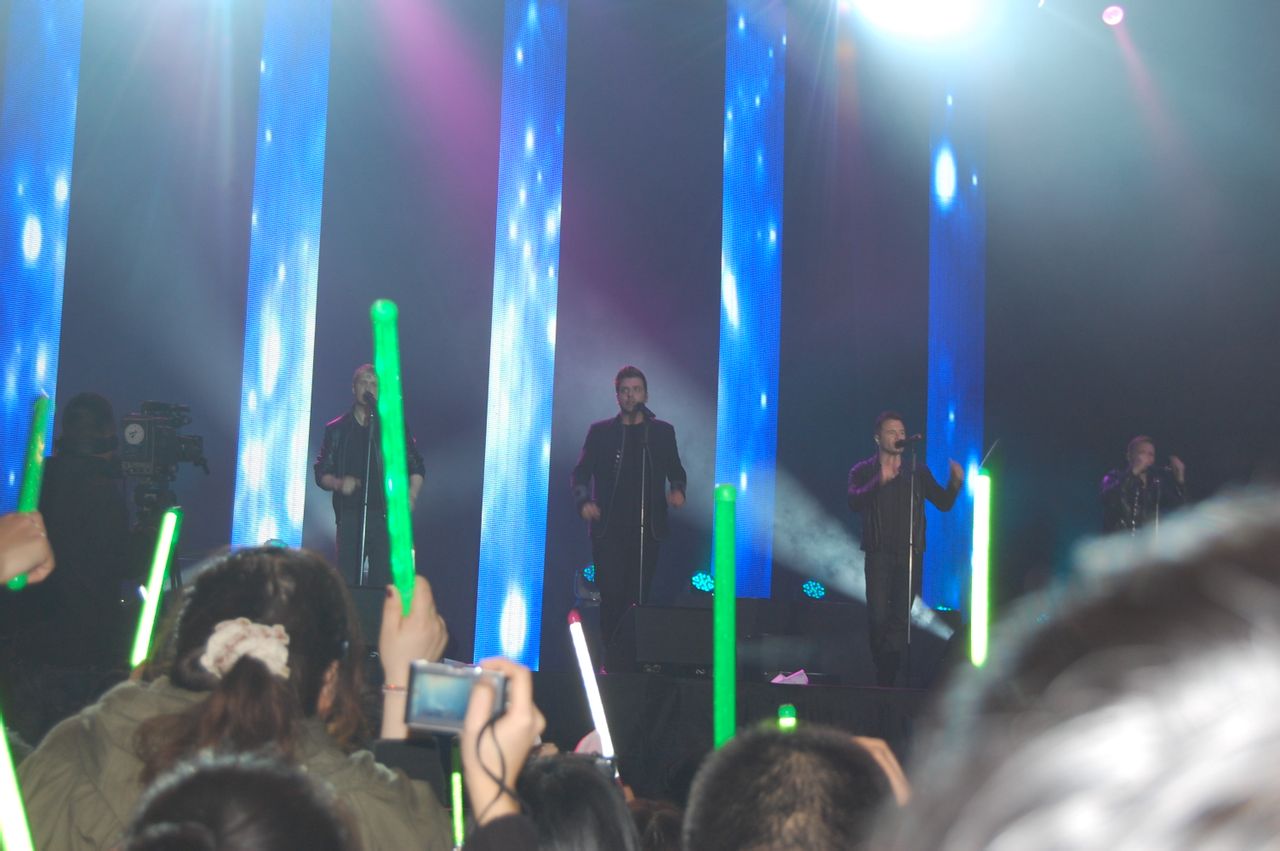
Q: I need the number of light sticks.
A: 9